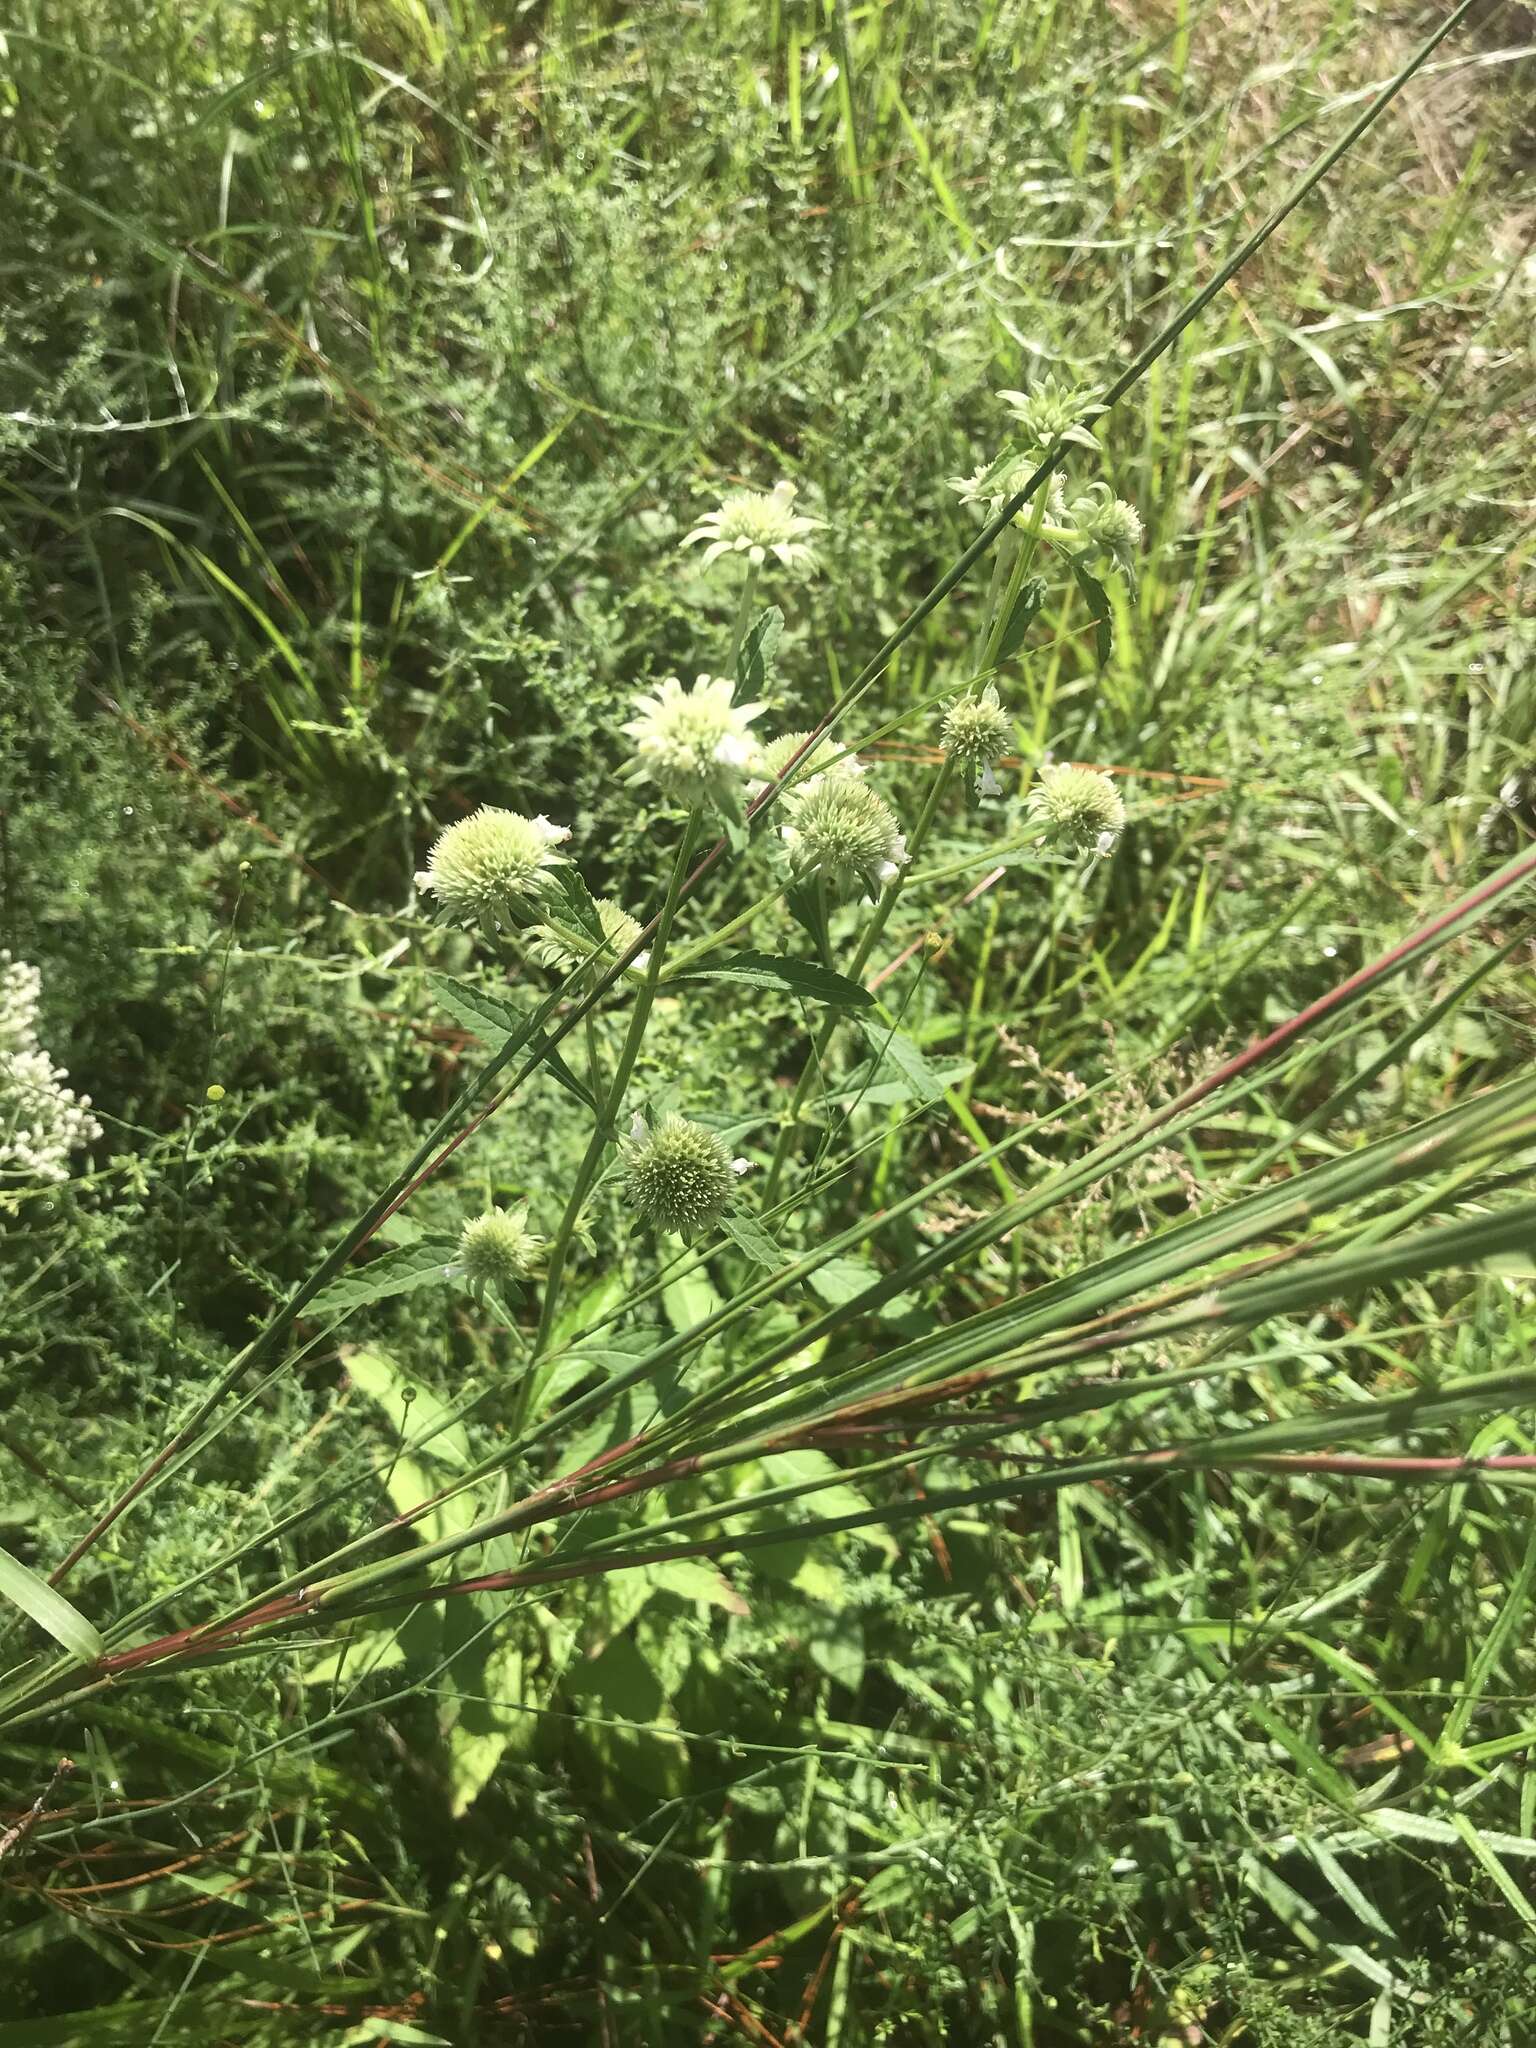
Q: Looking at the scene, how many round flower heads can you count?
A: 13